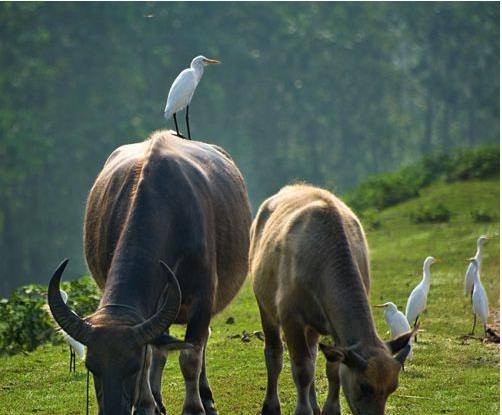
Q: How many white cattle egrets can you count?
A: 6